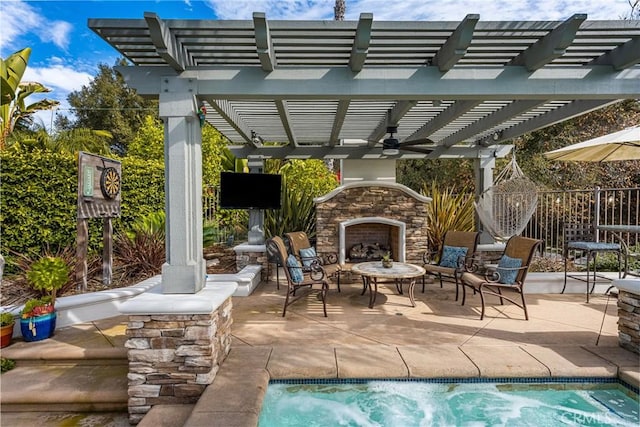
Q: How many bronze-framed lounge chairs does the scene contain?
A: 4